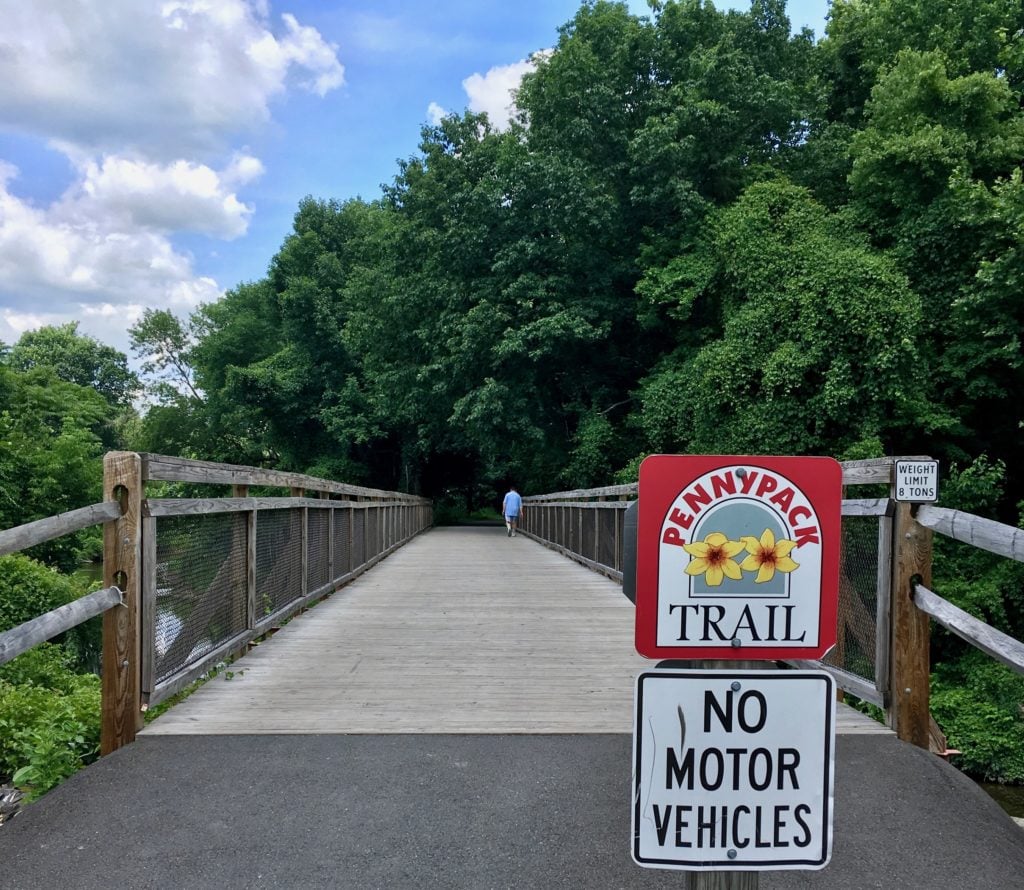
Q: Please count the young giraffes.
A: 0